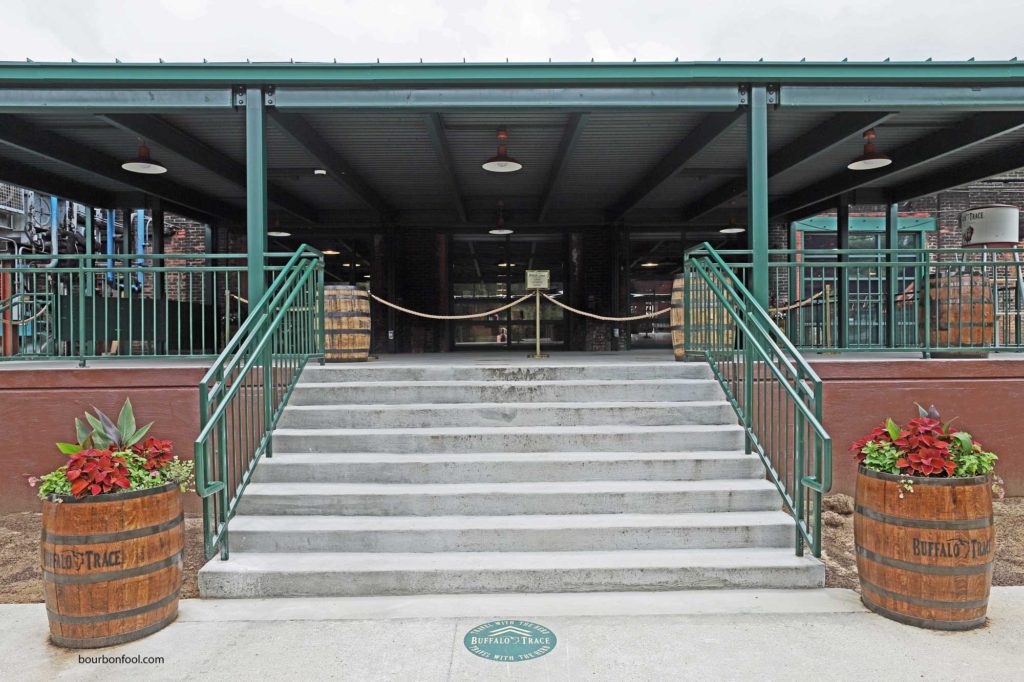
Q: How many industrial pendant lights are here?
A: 6